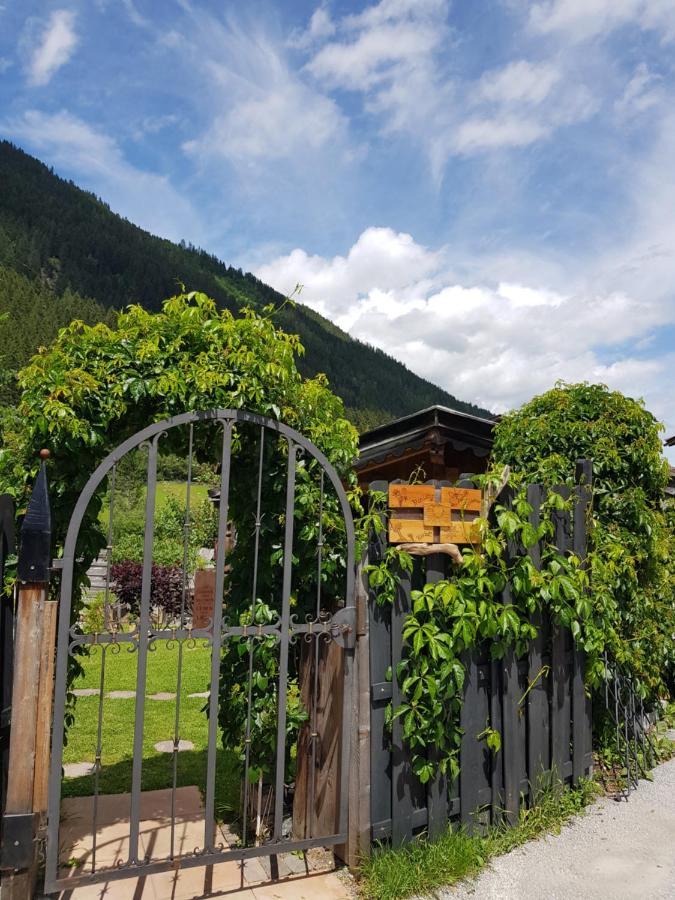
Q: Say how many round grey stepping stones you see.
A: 6